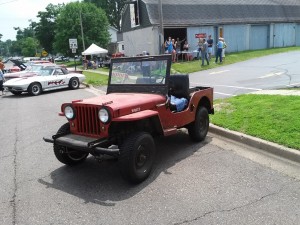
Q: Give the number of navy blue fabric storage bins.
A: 0